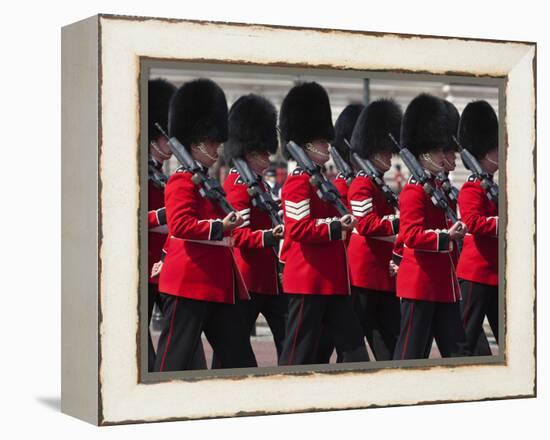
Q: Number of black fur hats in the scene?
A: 9